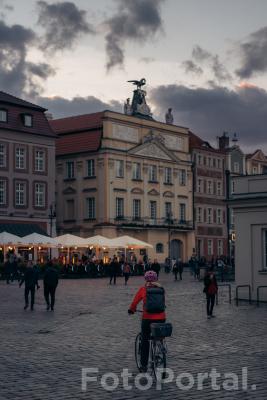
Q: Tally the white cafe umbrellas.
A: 5